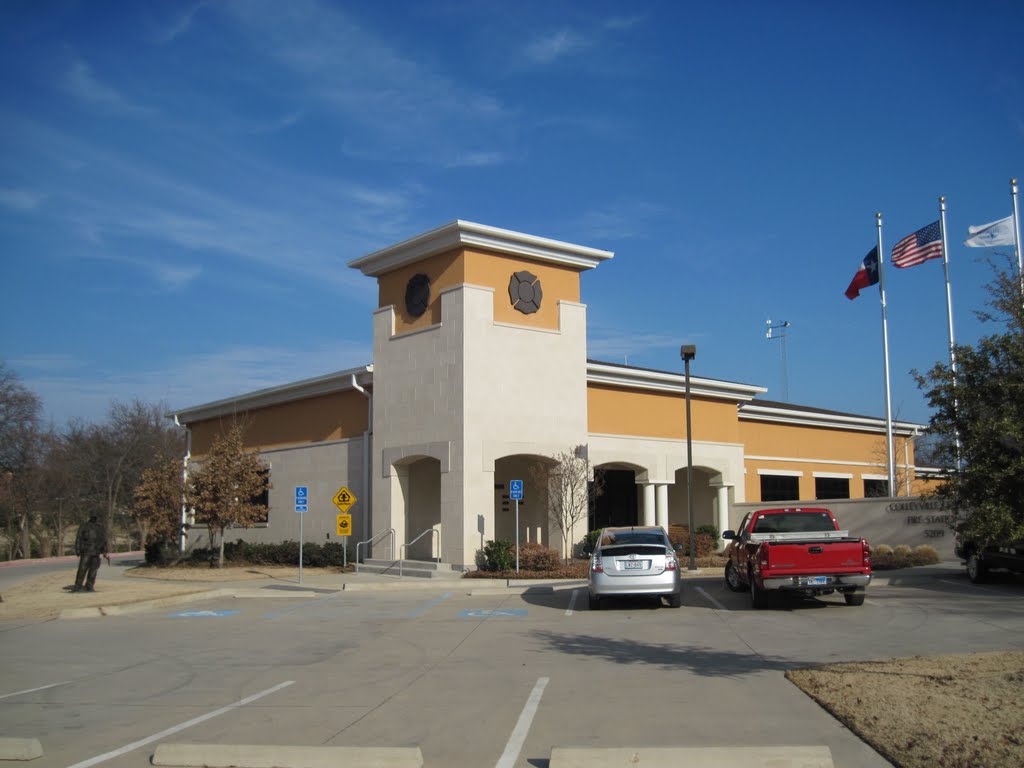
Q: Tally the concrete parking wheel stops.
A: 5